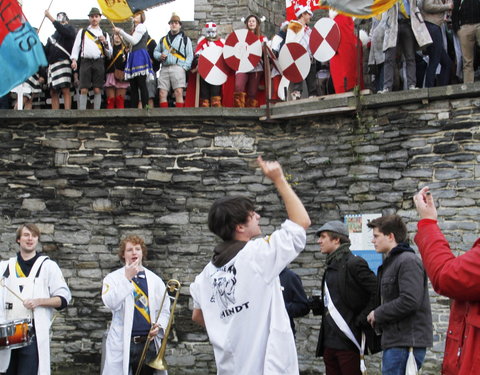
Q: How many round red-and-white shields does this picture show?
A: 4